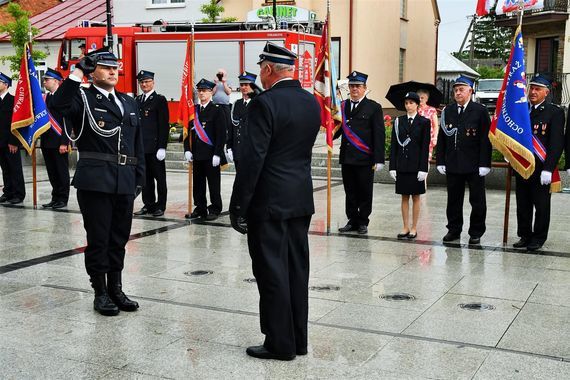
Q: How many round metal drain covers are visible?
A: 5